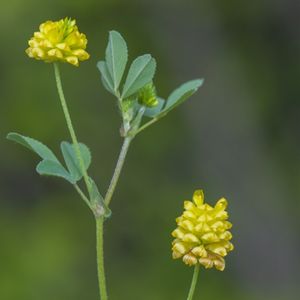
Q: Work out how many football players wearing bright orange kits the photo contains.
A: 0